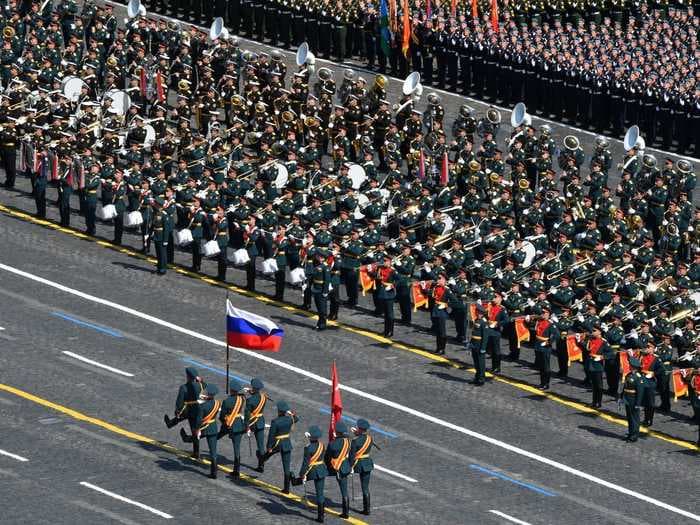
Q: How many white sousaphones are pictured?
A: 6